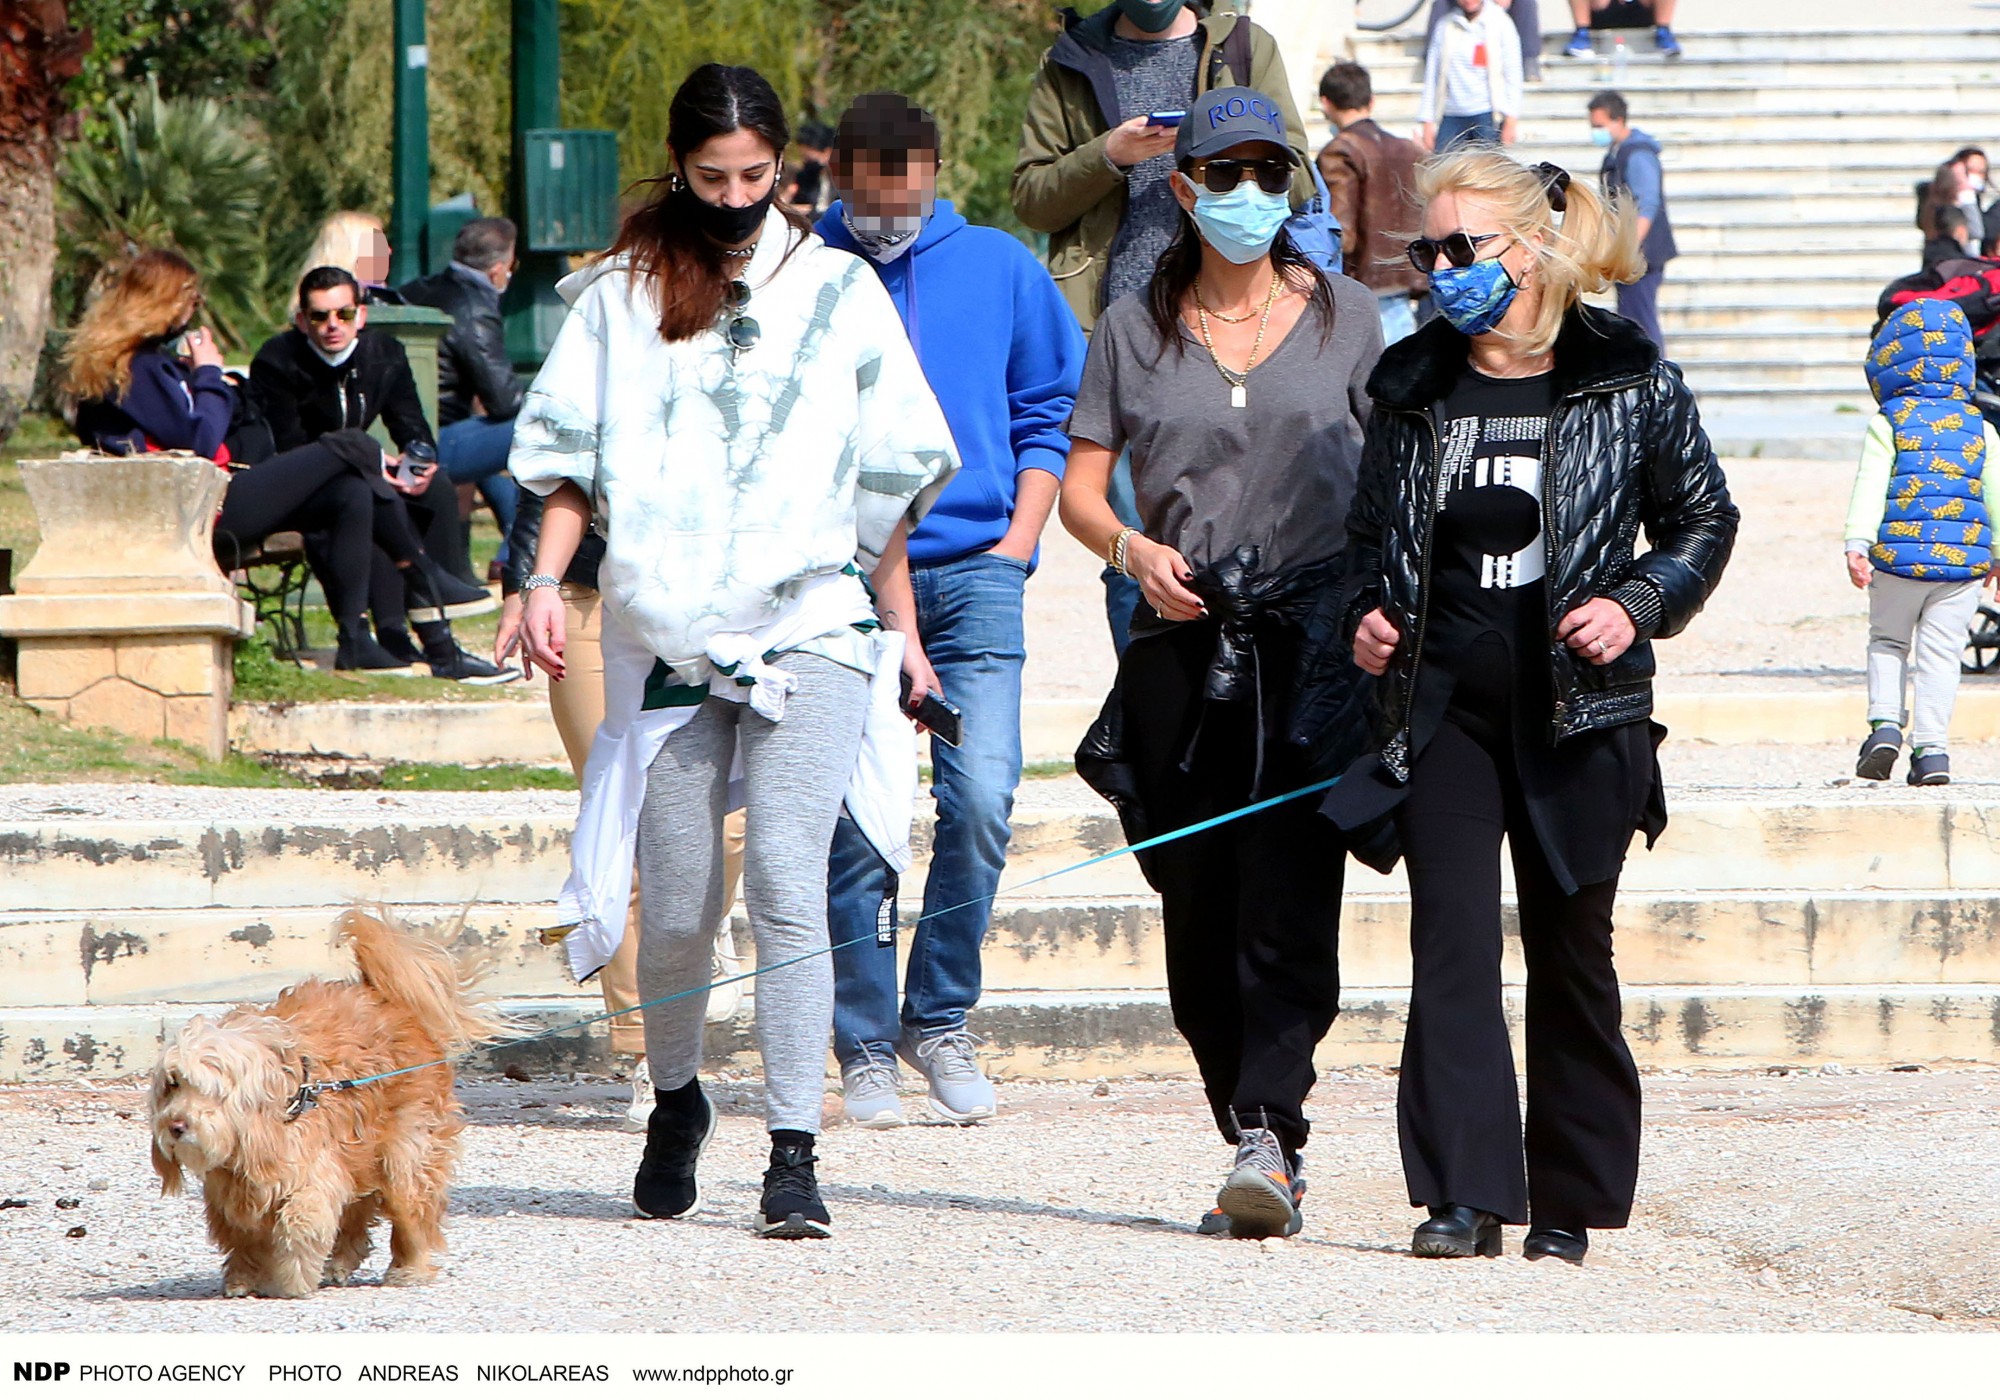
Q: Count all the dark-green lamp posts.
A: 2